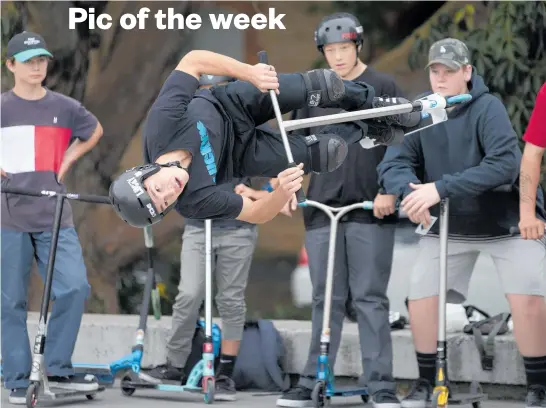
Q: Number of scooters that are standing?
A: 5